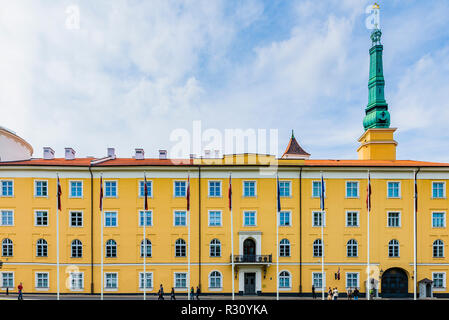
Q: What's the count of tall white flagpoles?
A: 9